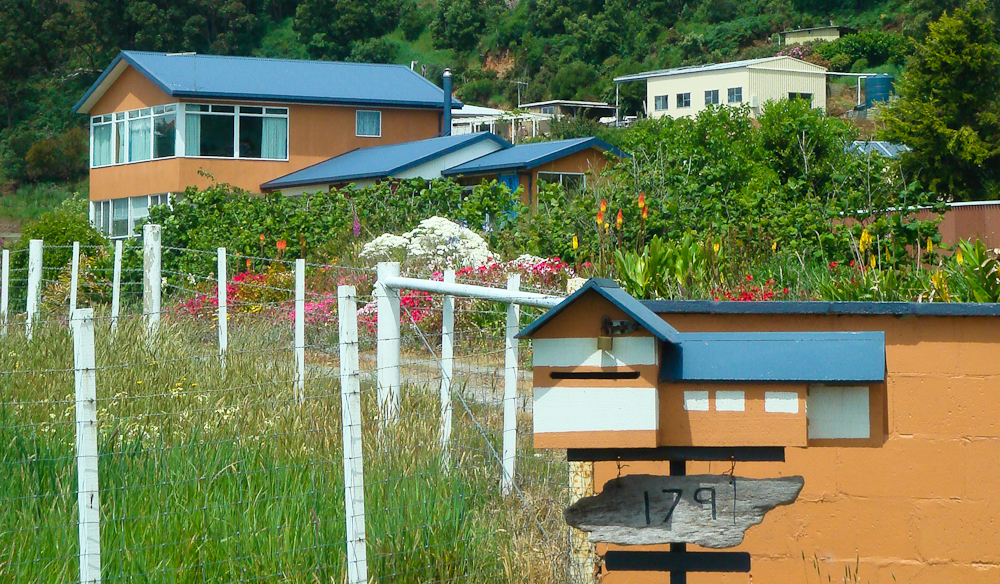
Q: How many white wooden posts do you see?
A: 12